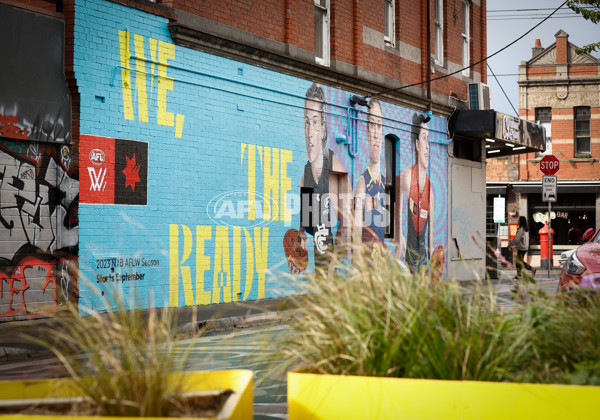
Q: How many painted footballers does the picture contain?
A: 3